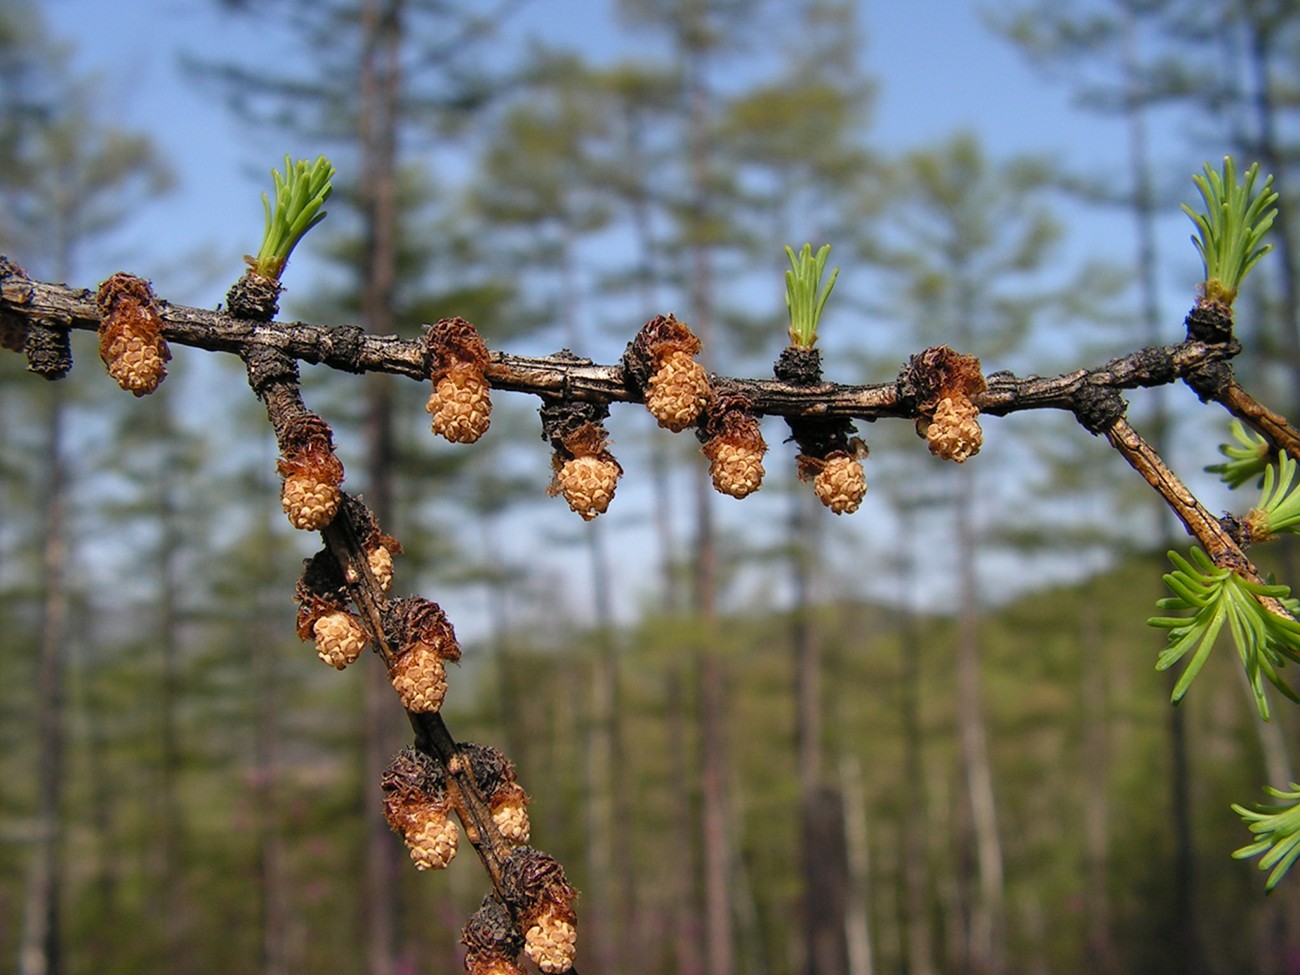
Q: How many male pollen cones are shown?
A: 15